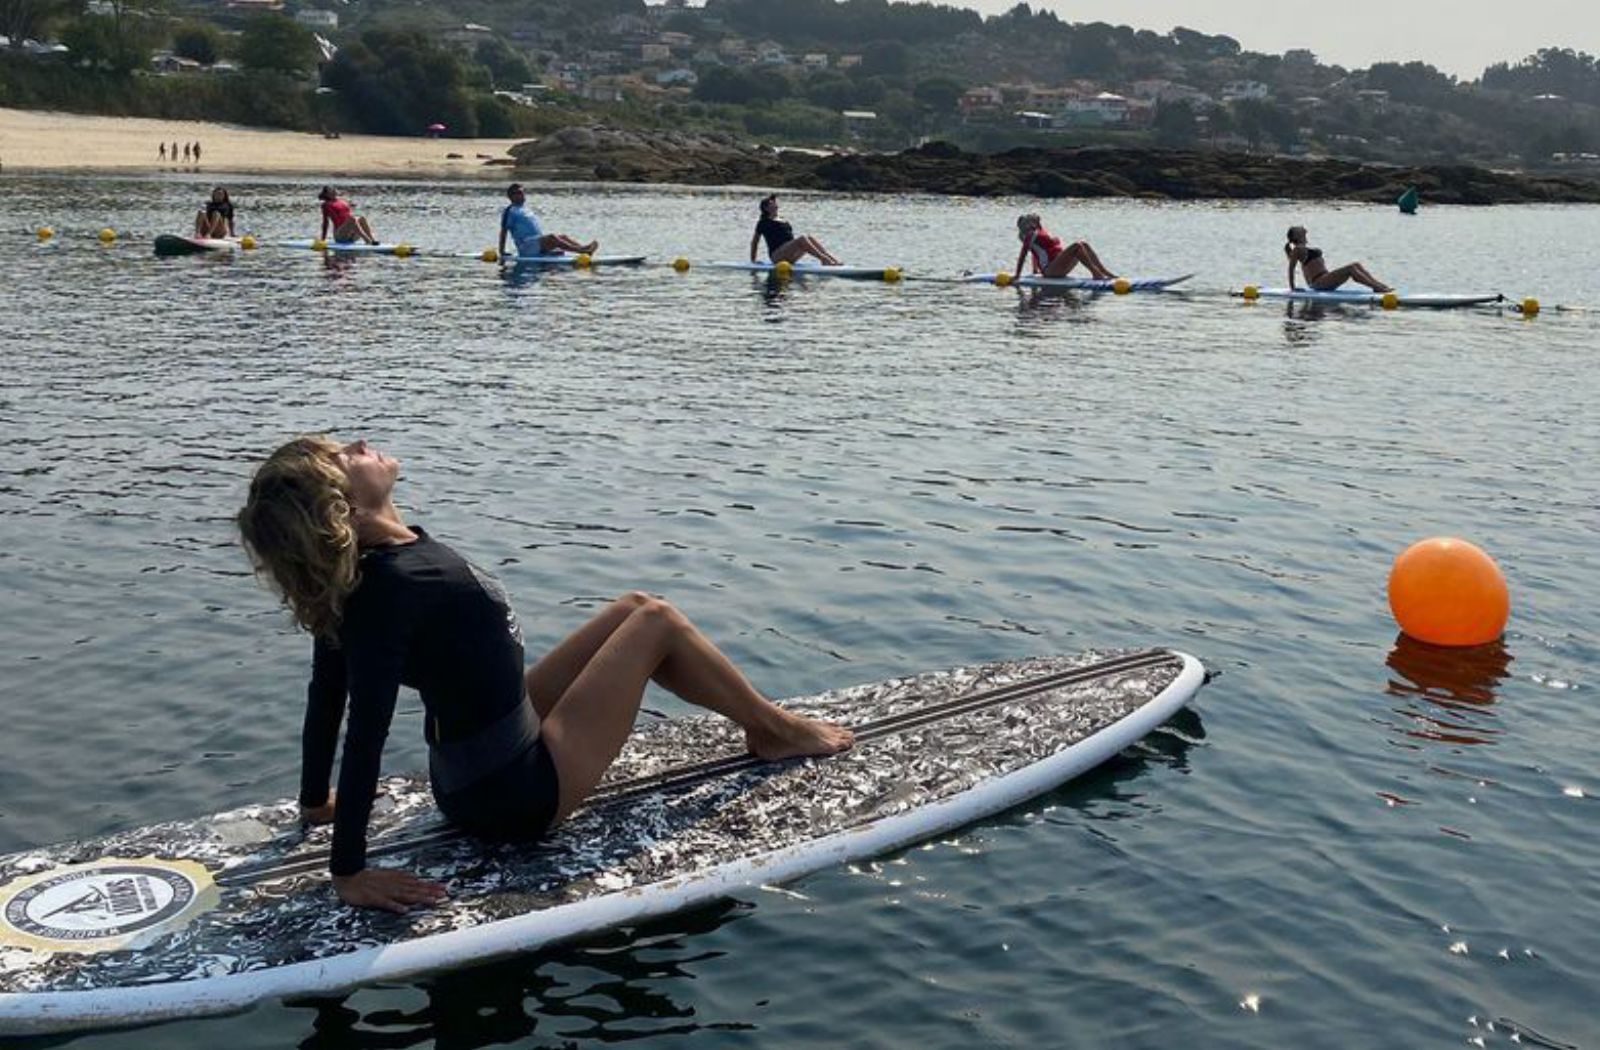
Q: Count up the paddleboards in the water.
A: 7